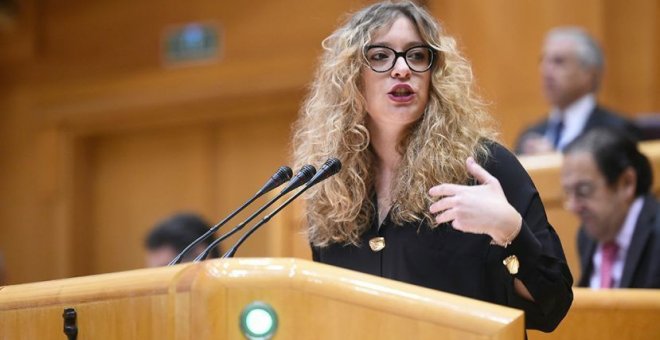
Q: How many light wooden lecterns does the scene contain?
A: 1